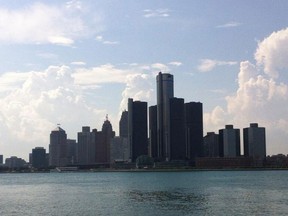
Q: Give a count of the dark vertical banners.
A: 0